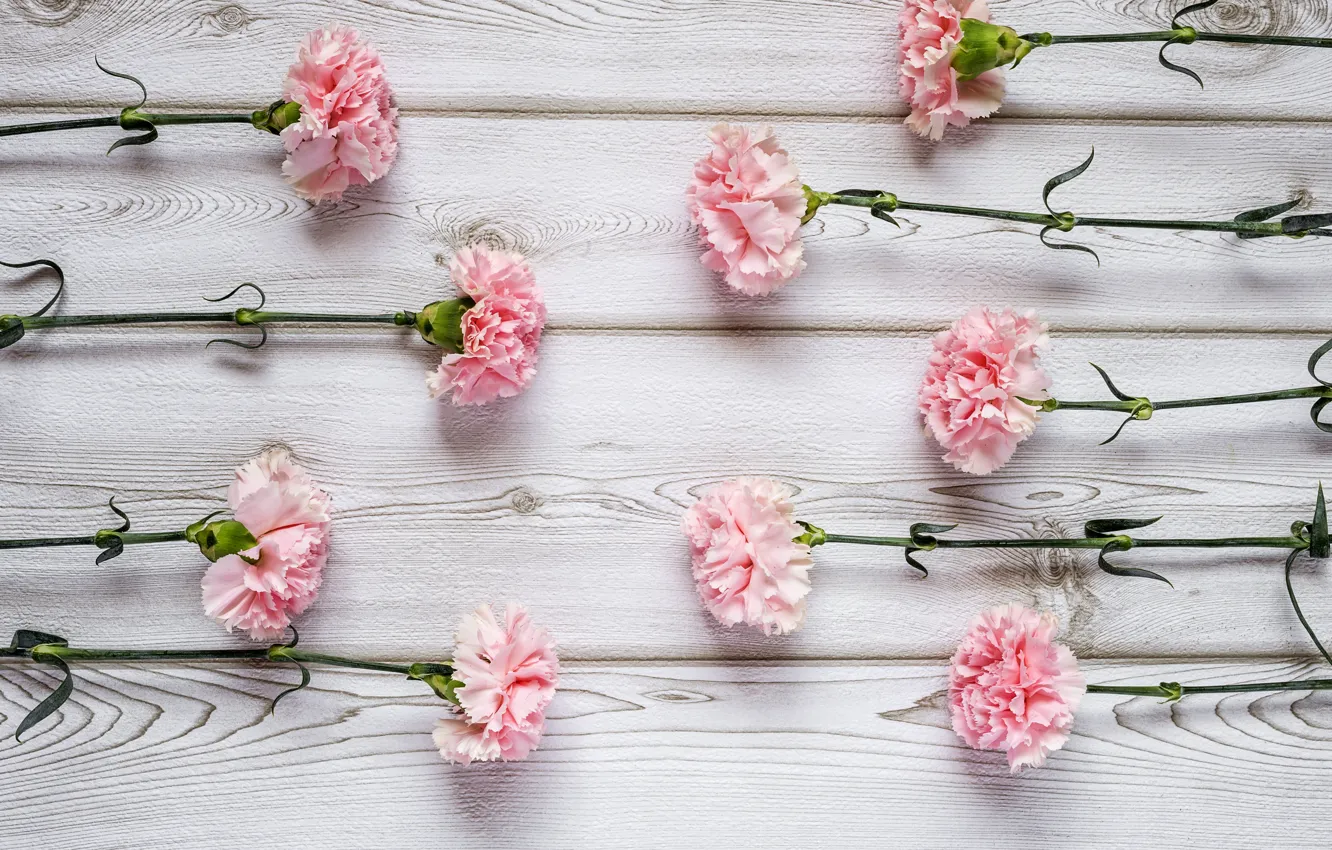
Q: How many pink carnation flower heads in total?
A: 9